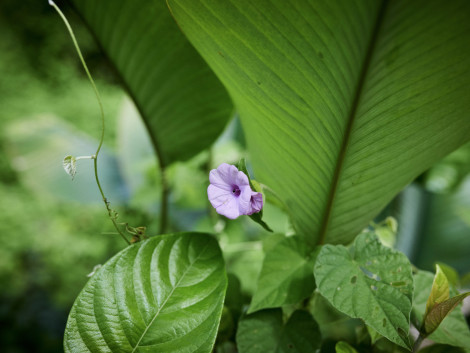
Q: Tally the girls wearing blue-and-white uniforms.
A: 0